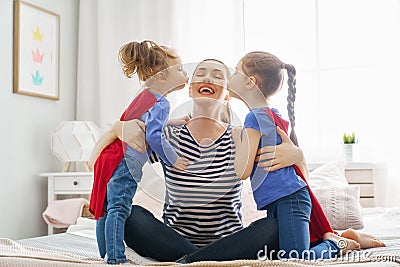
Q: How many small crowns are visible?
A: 3